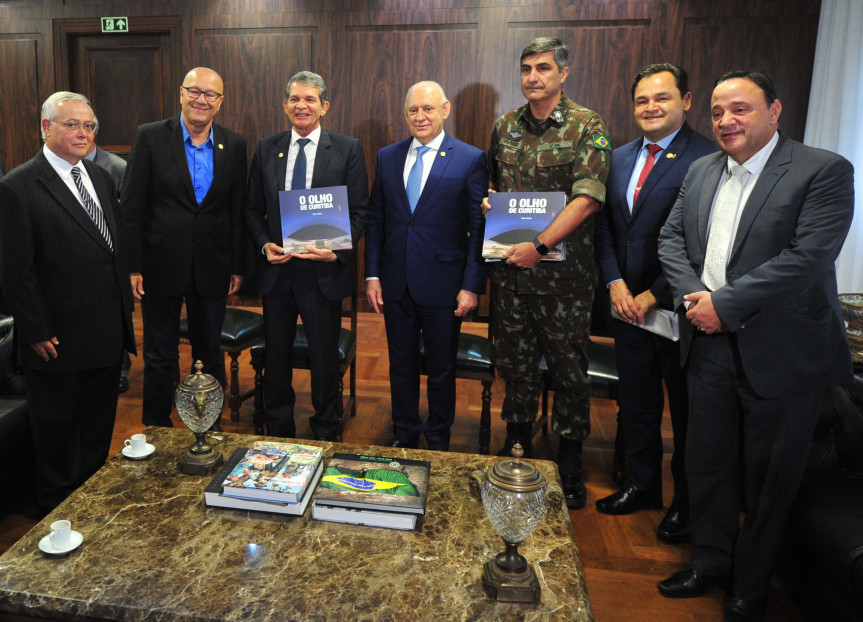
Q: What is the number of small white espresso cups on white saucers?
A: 2